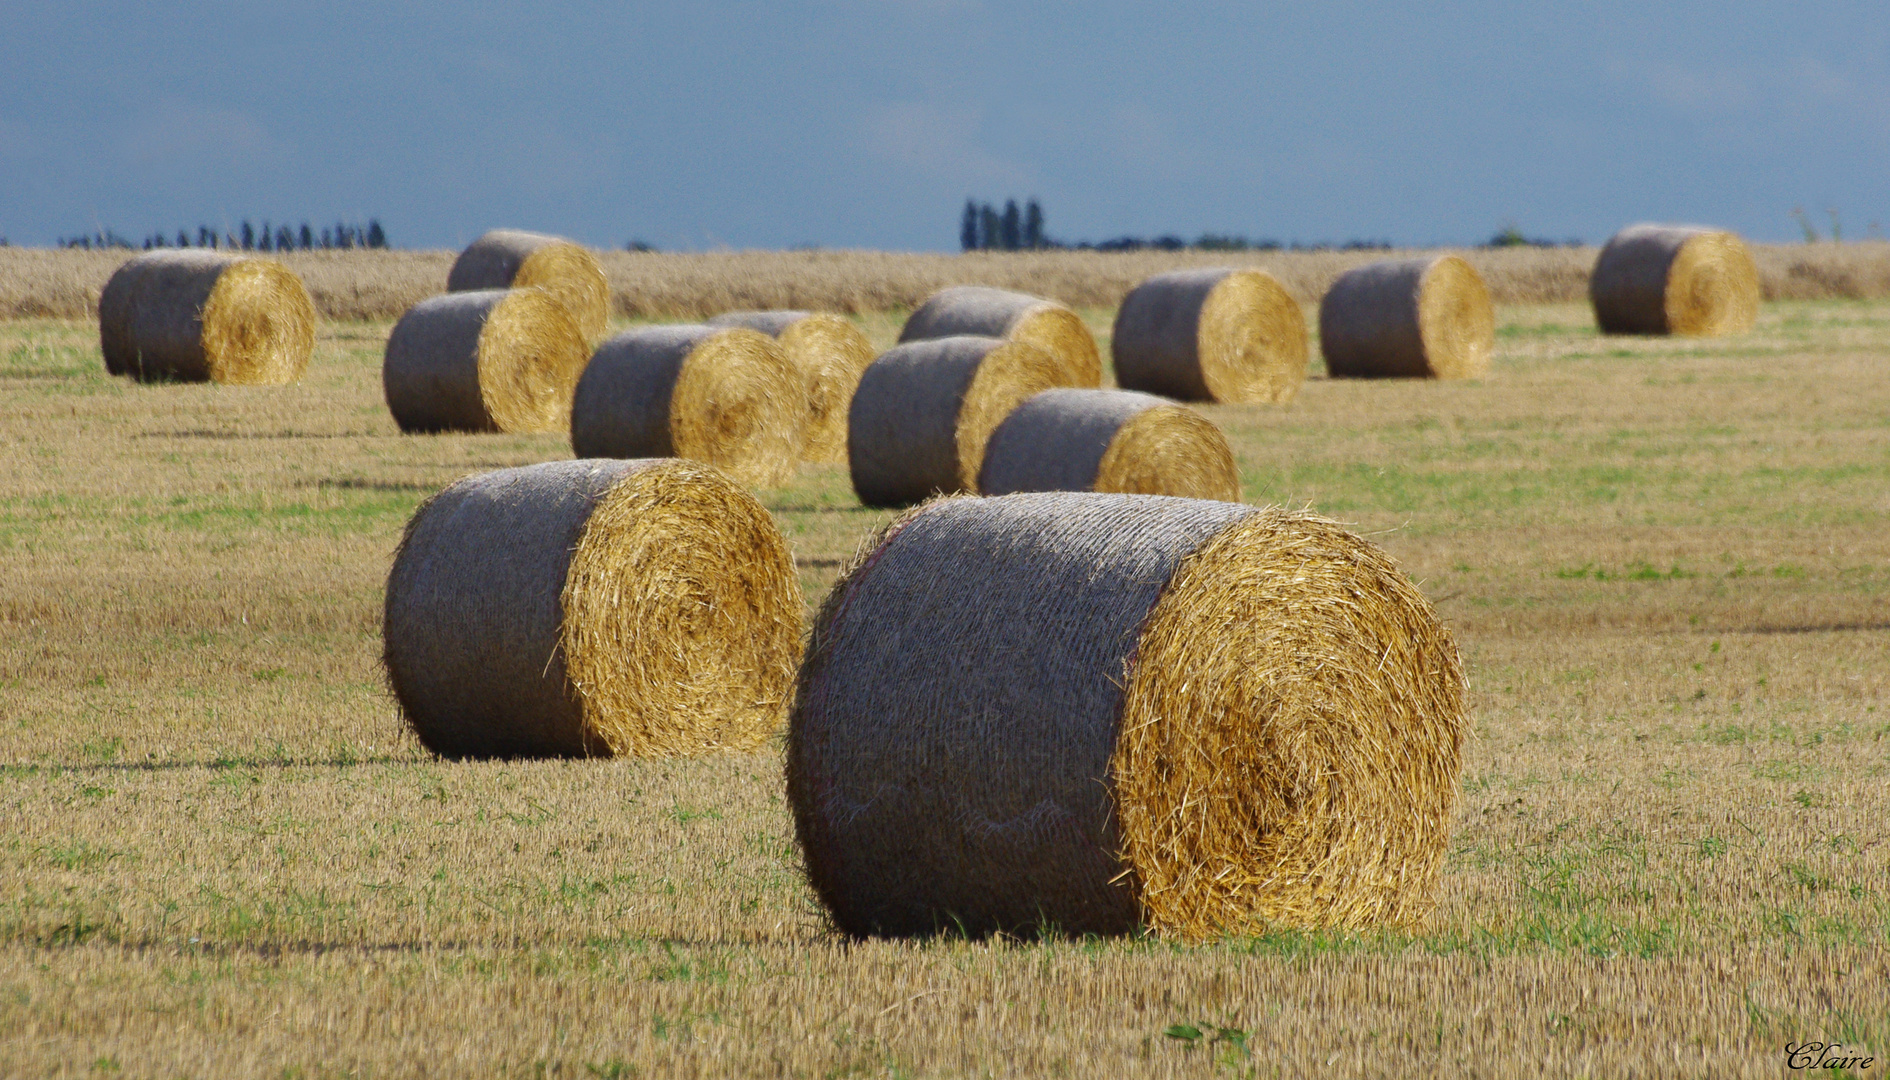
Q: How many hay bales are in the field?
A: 13